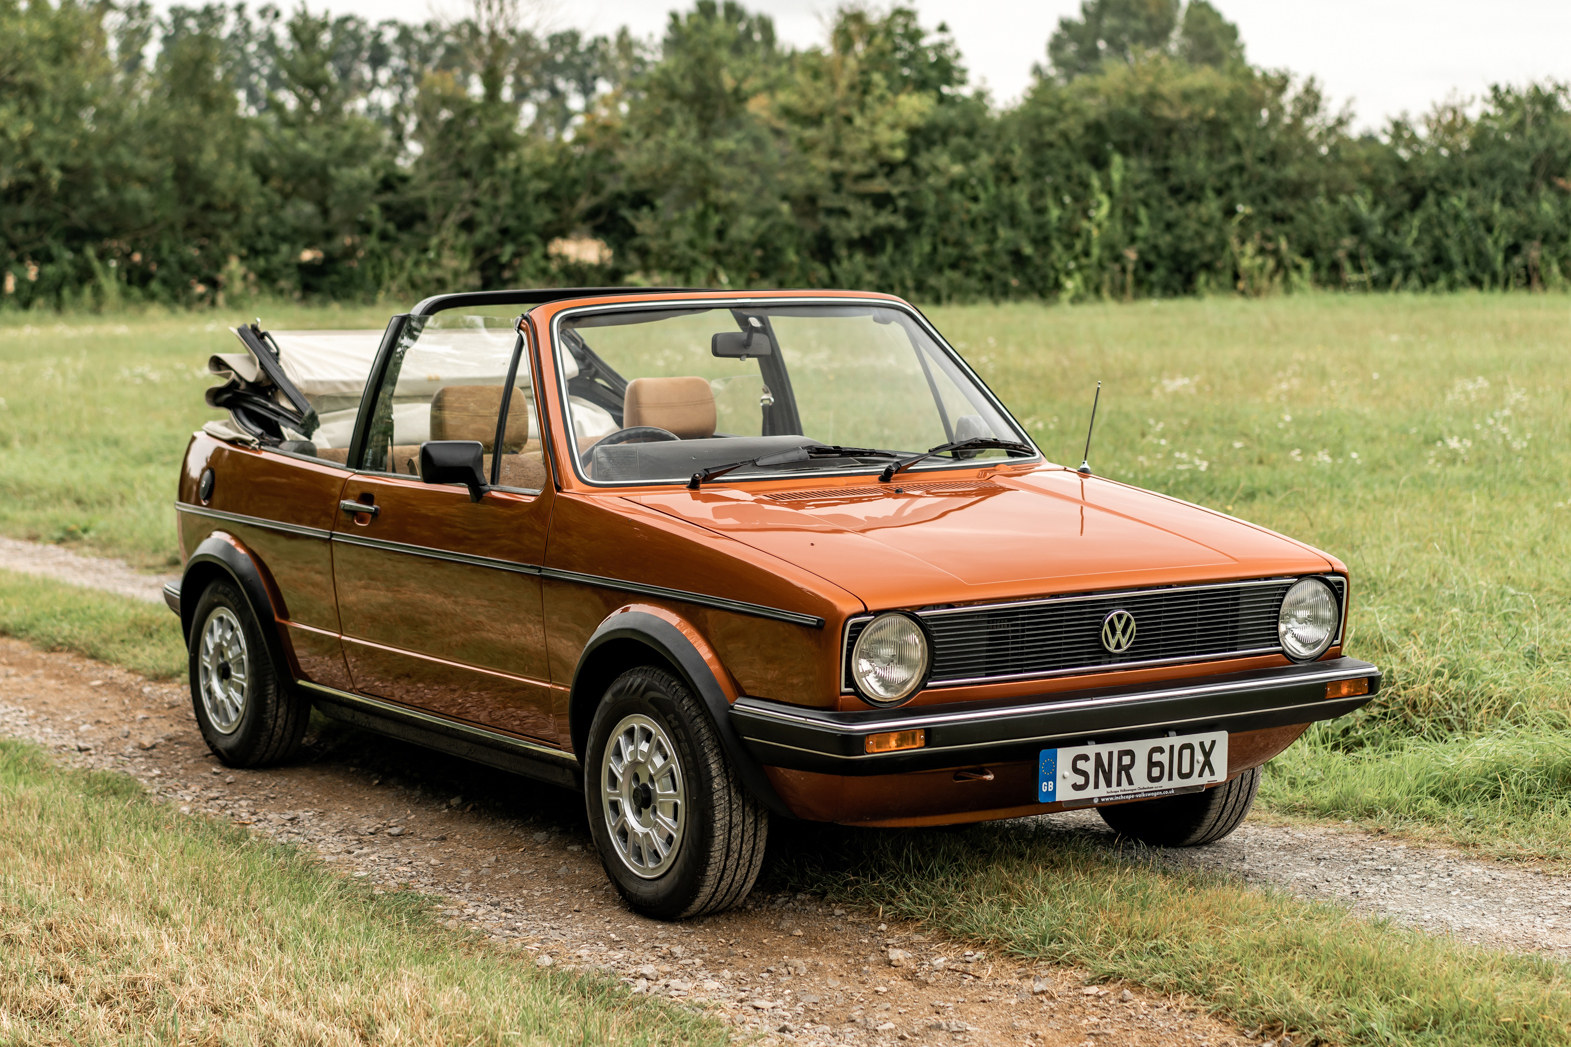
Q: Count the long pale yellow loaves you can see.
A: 0